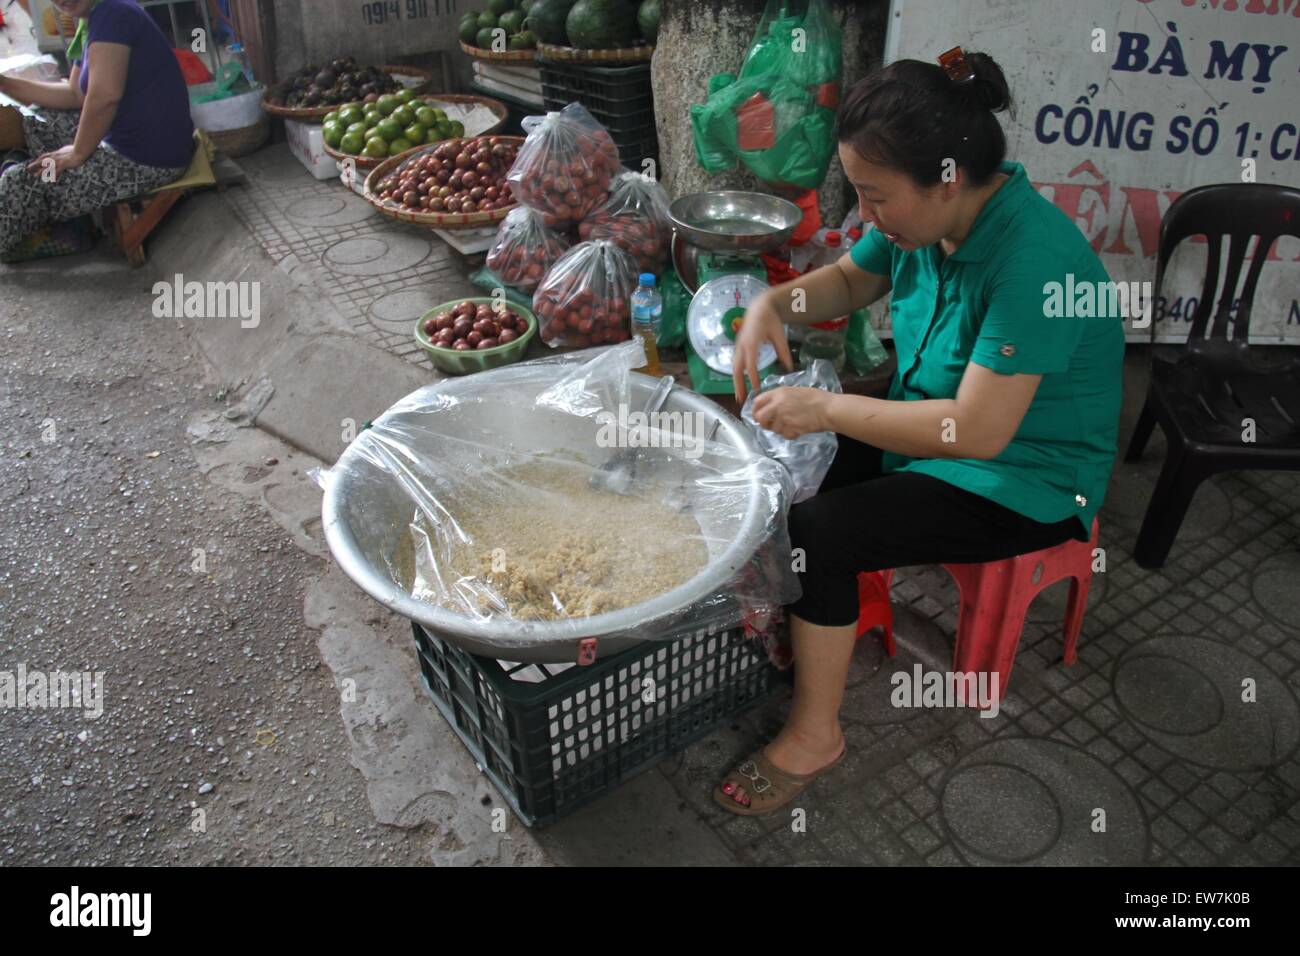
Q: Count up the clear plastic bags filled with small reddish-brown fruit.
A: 4